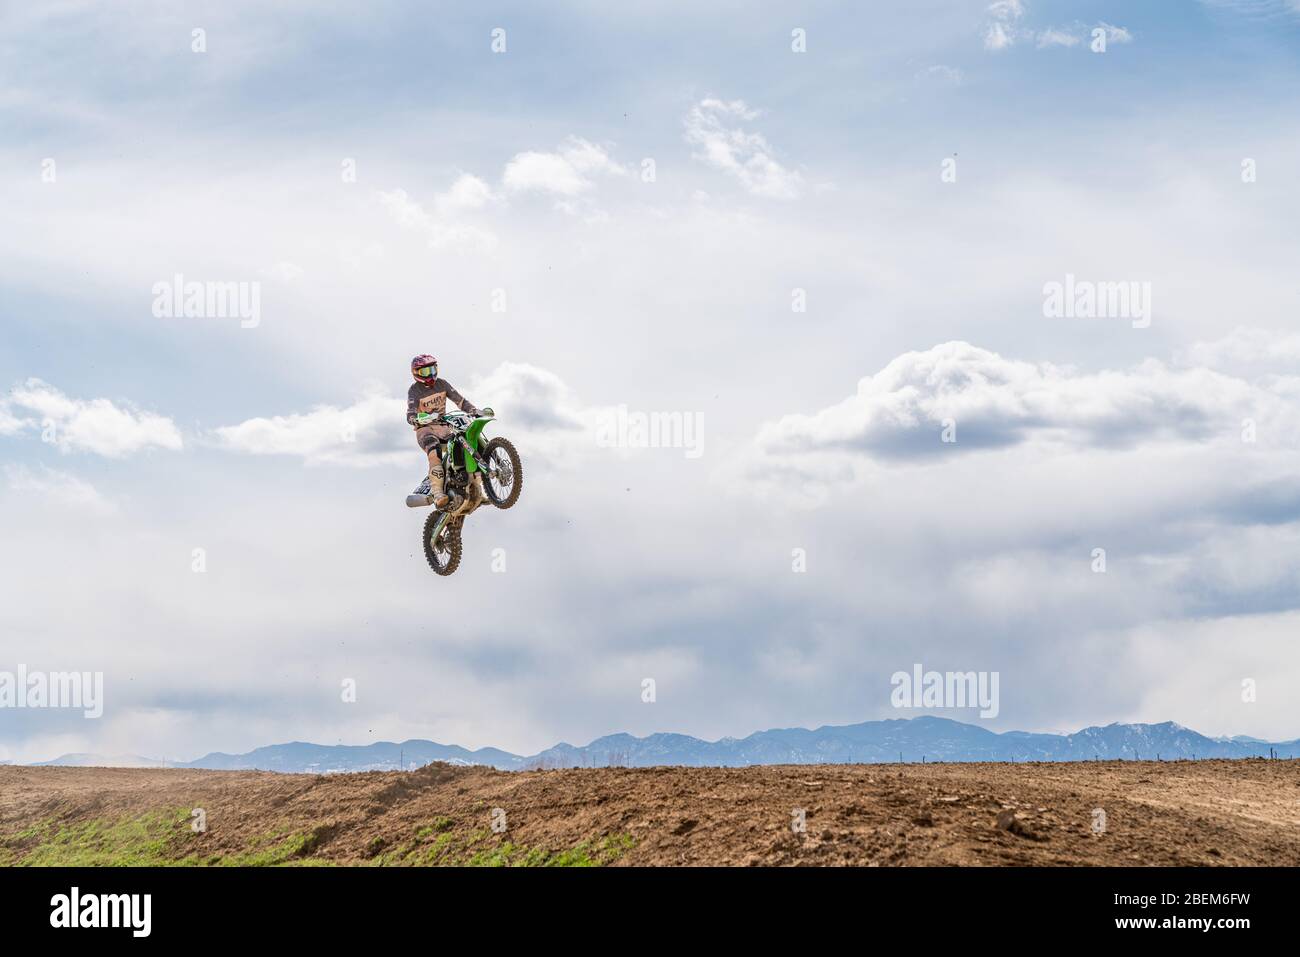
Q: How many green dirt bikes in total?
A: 1